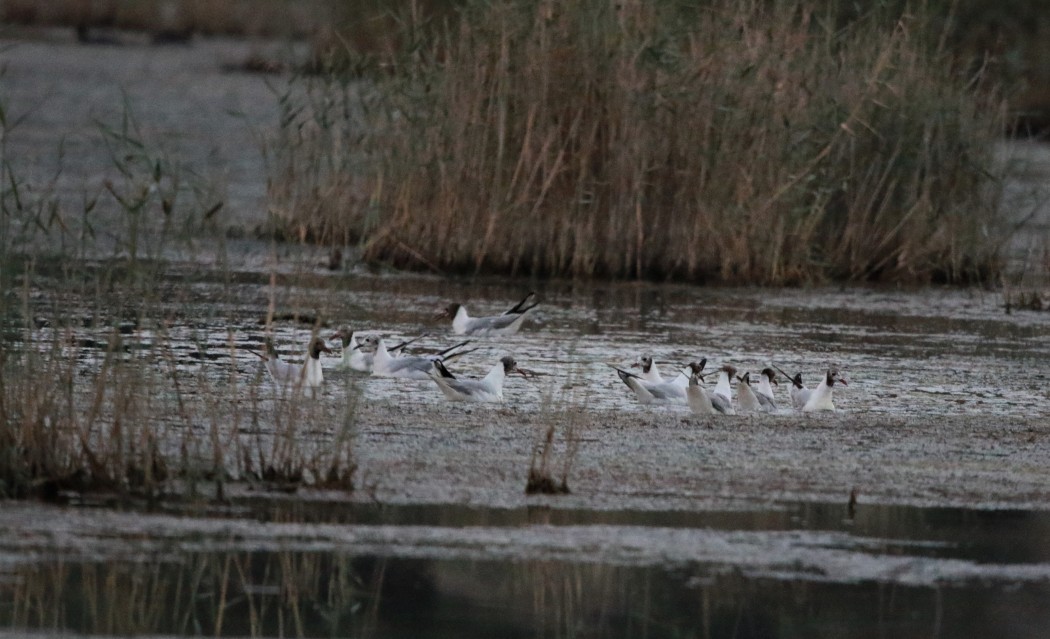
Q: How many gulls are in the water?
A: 10